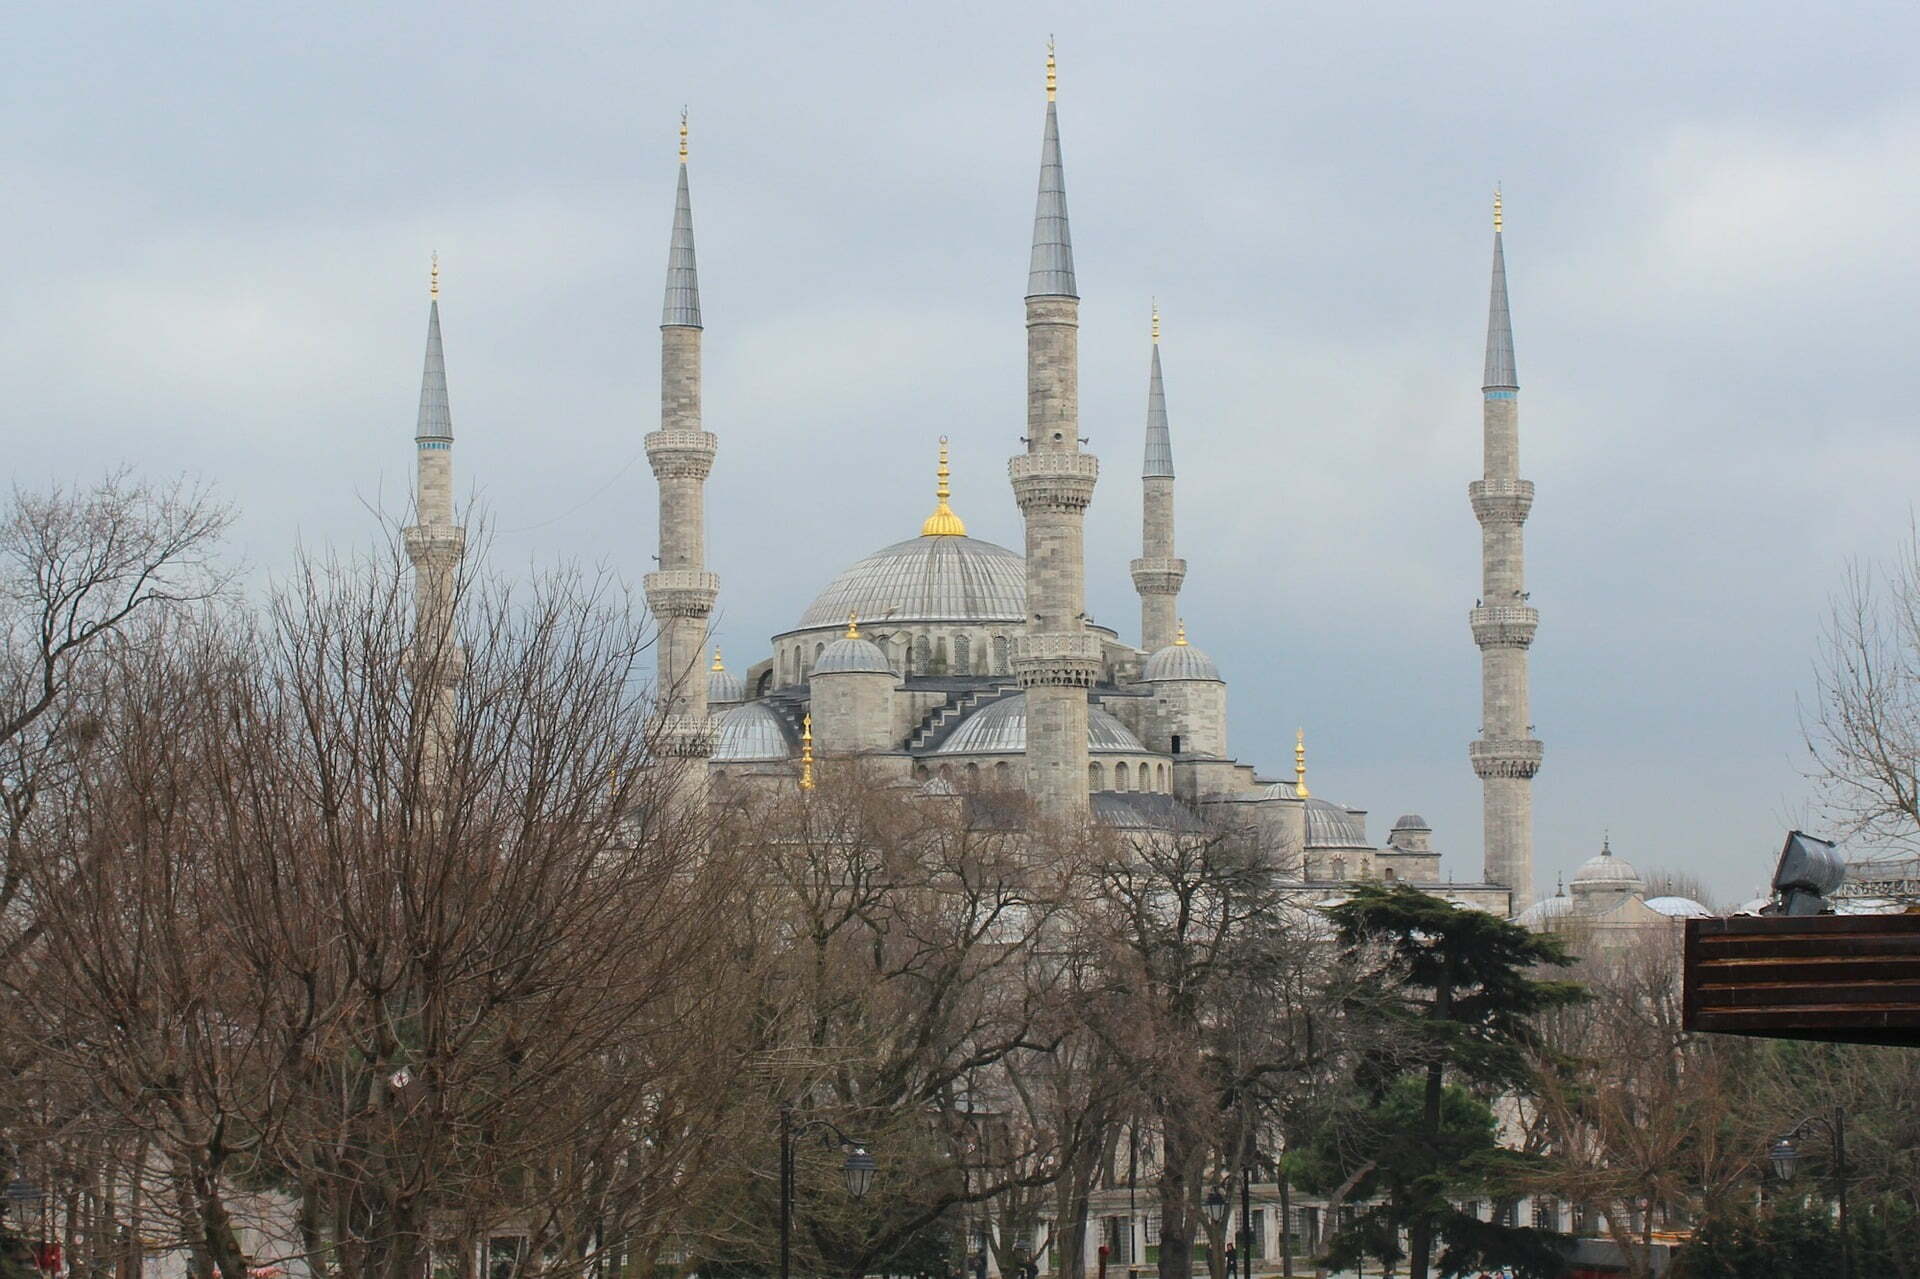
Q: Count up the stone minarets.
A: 5